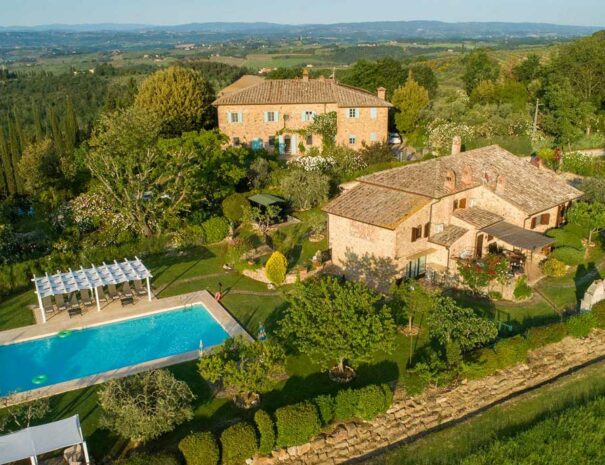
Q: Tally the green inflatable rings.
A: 2